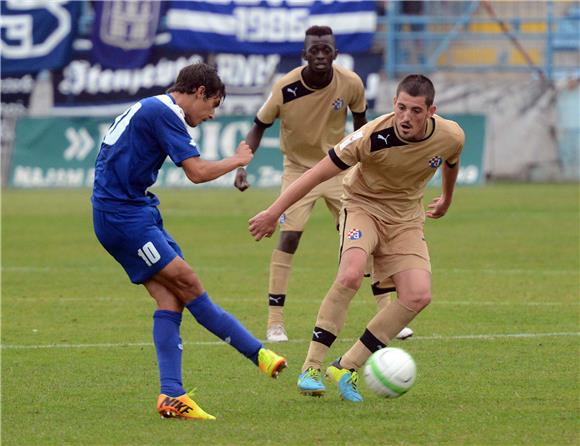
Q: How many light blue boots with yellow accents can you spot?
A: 2